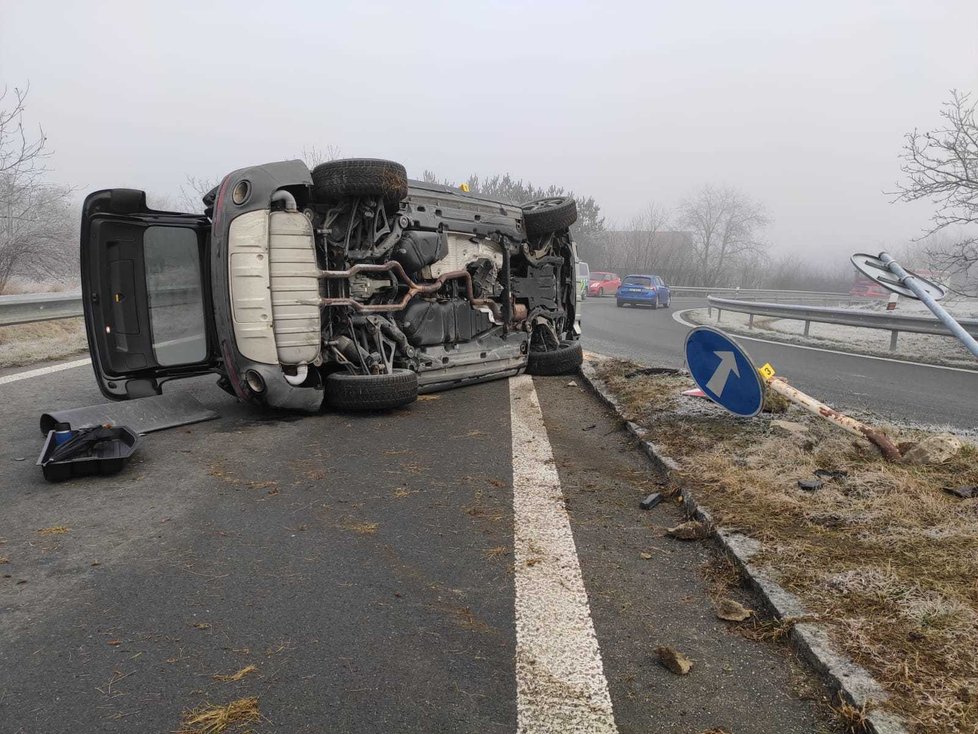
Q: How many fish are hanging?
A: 0